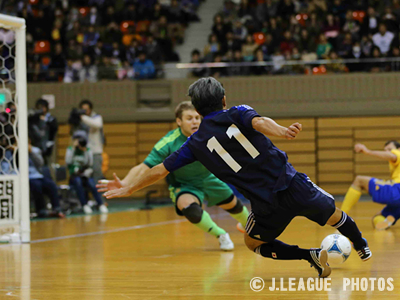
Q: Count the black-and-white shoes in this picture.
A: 2